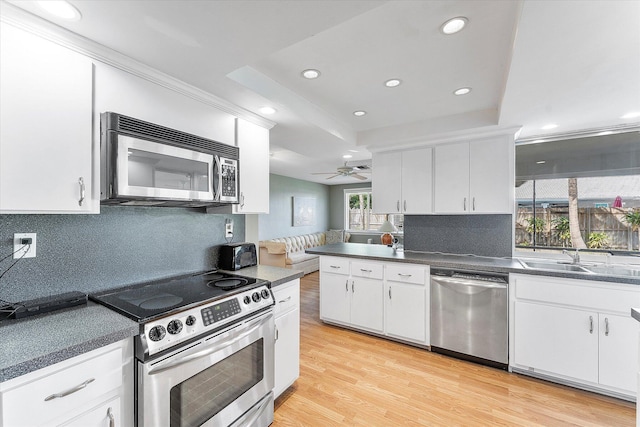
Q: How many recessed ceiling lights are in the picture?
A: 10